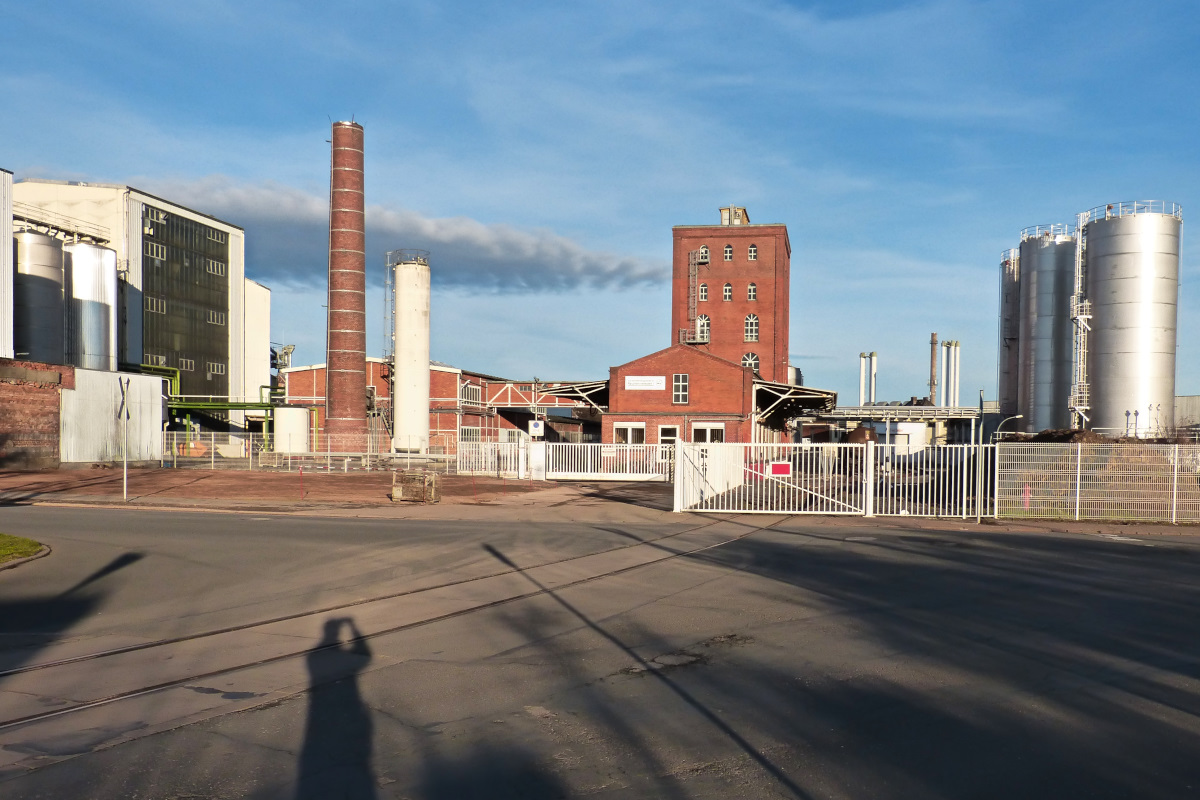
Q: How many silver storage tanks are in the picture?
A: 5